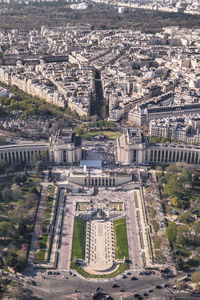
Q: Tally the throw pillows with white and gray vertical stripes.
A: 0